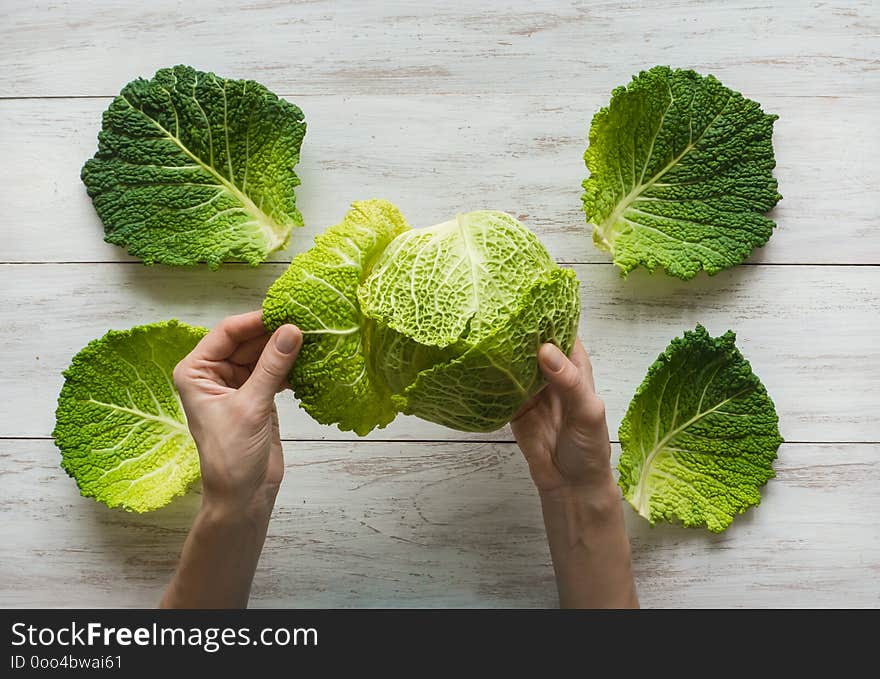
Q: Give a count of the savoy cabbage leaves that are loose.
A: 4